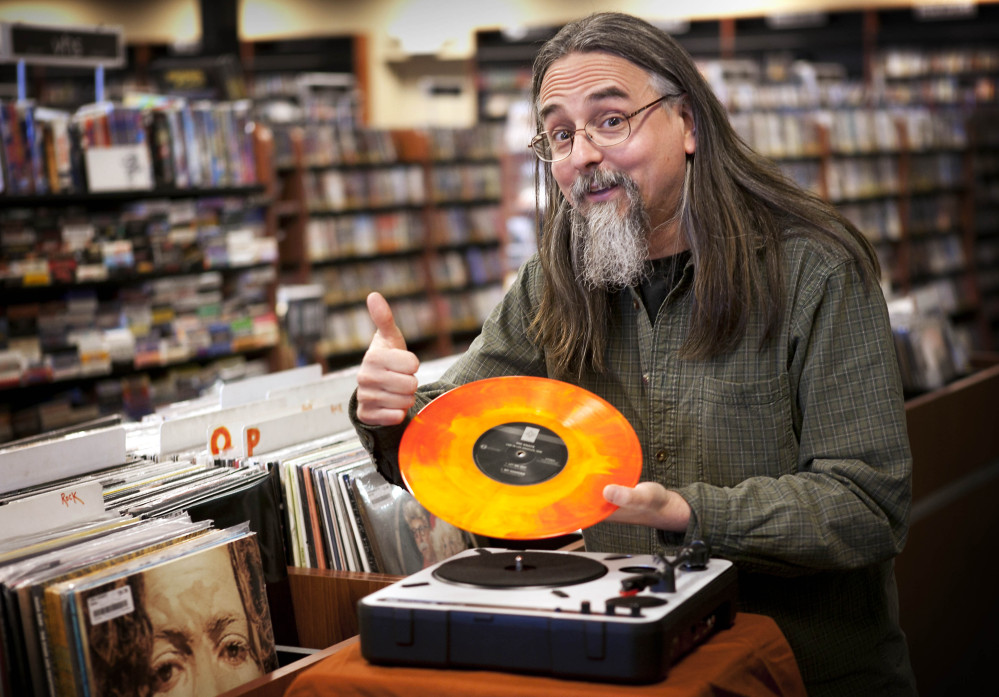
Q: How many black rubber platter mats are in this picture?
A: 1